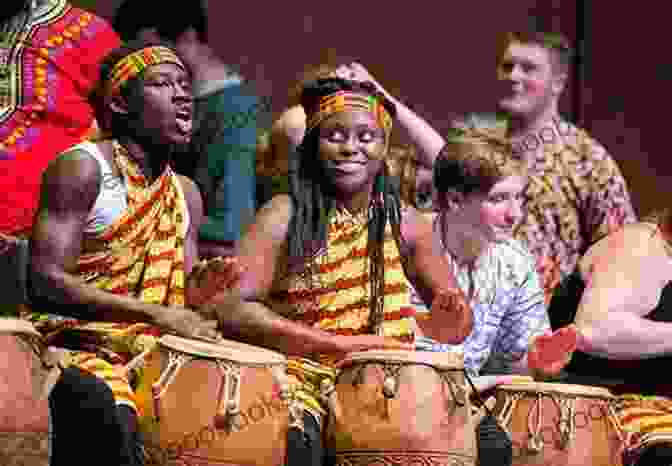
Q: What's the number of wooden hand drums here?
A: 4